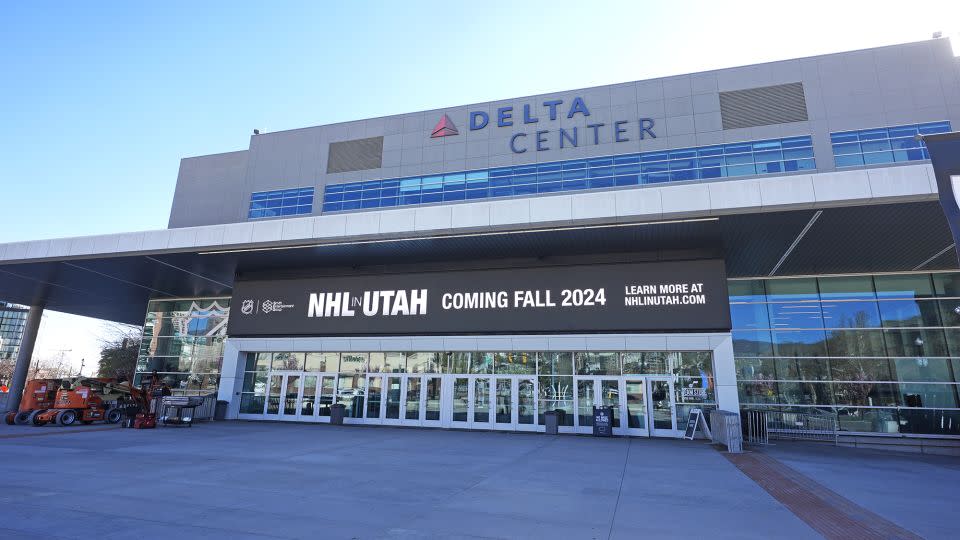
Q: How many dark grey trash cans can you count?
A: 3